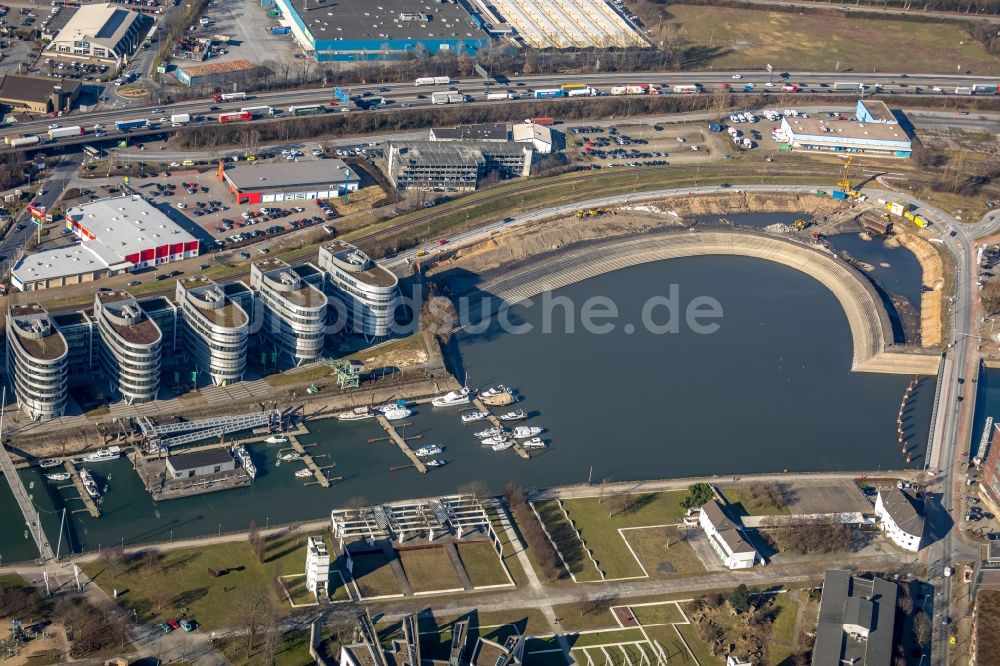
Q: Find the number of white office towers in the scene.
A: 5